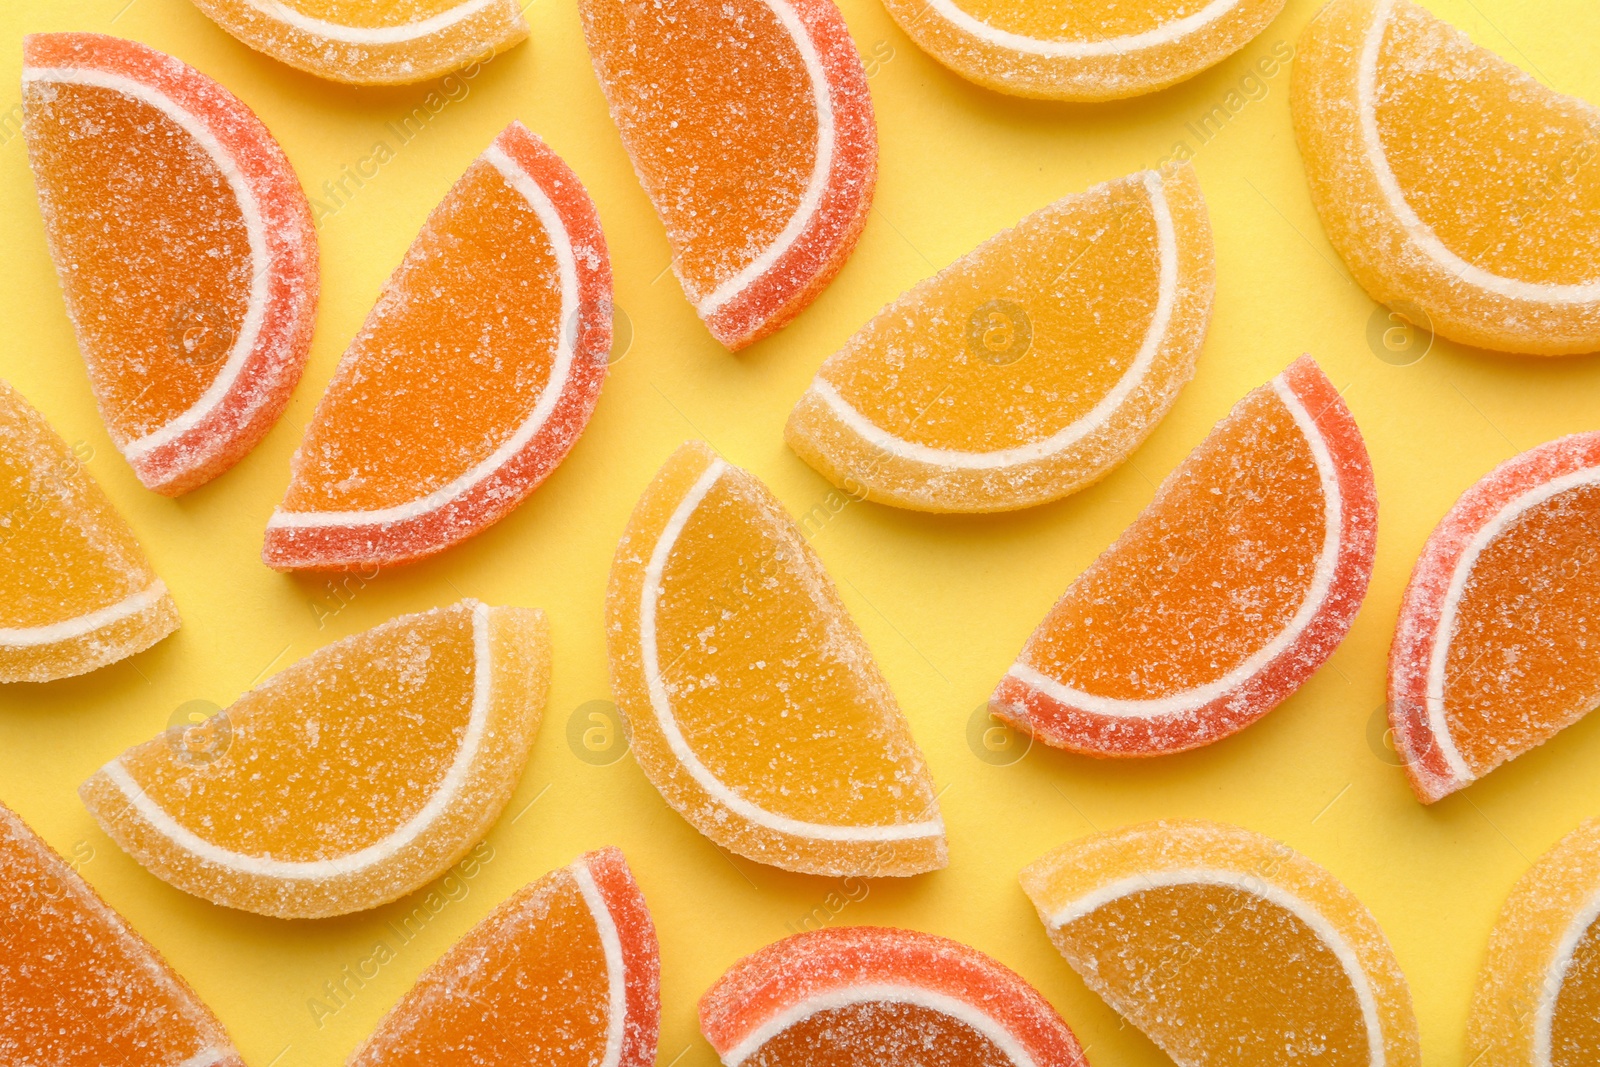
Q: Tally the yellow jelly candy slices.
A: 9